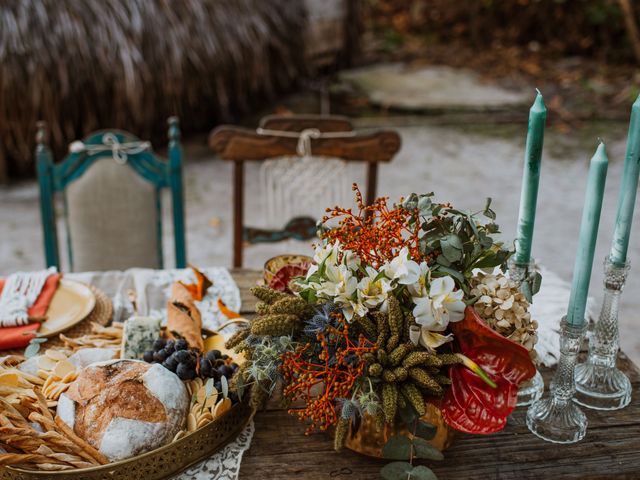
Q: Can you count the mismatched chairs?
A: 2